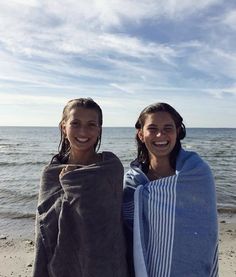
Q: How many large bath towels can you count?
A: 2